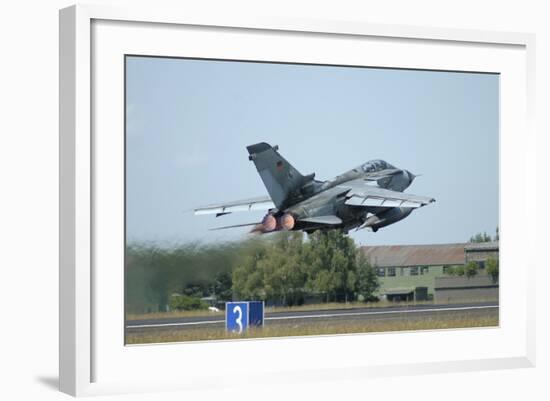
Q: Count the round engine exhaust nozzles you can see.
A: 2